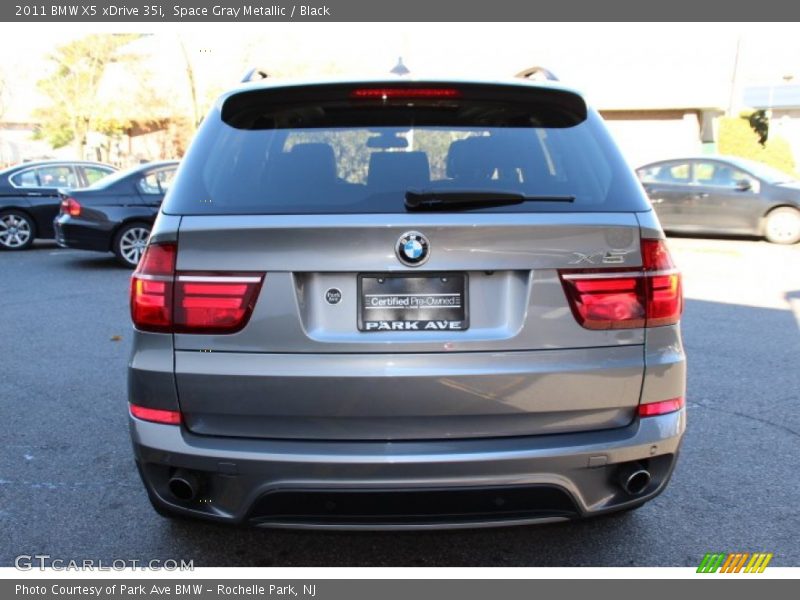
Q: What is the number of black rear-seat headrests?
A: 3